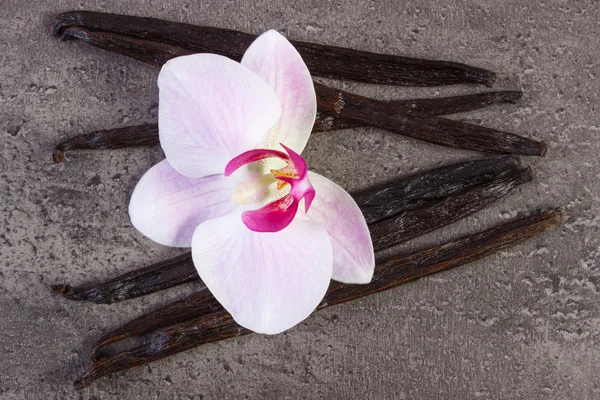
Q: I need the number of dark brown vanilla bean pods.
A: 6